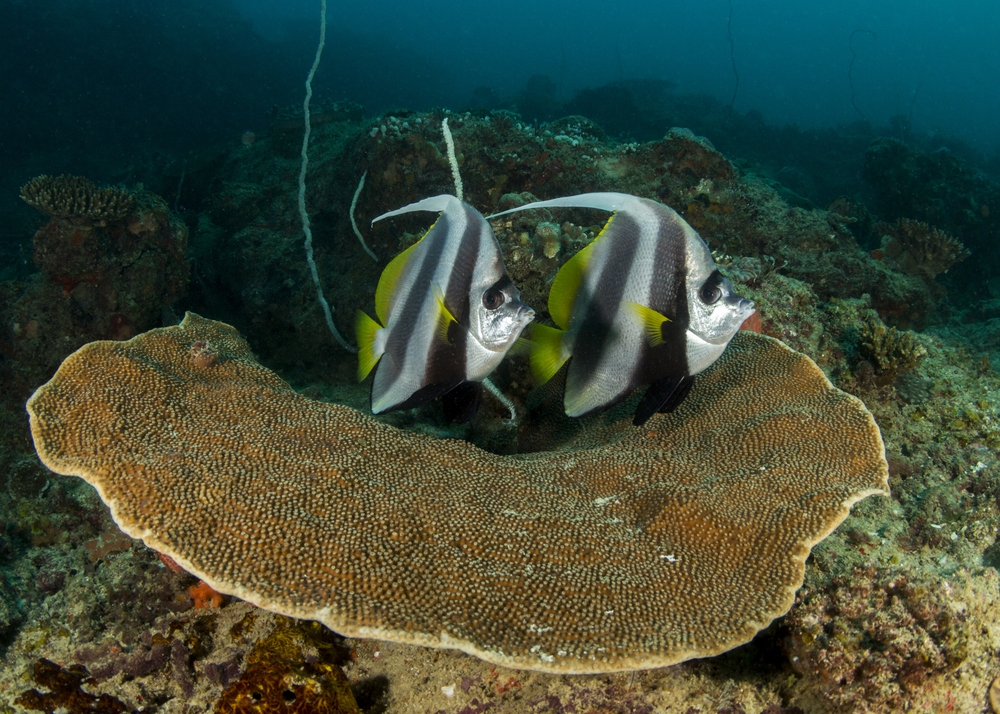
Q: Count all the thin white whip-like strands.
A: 3